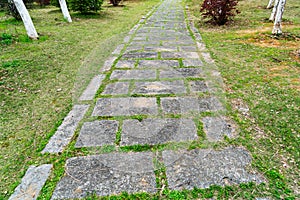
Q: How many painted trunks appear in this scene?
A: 5